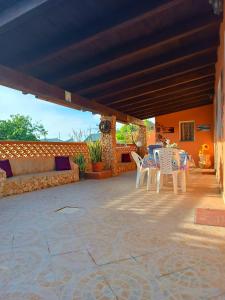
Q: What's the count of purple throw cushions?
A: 3